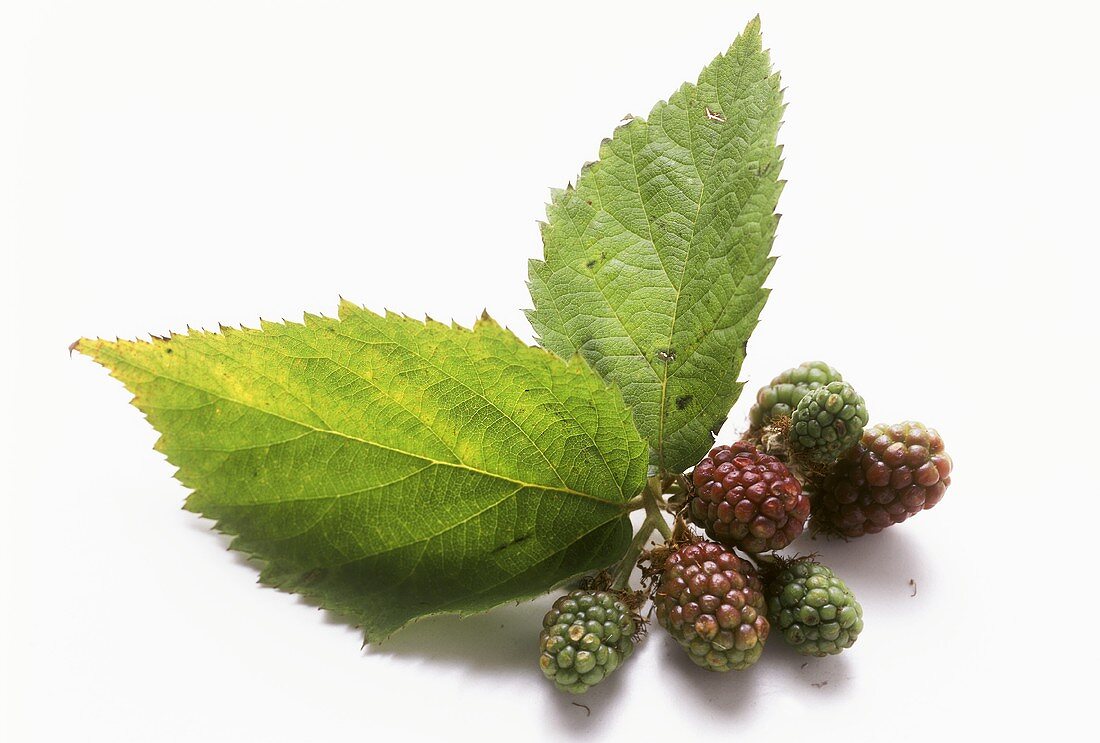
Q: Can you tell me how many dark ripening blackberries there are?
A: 3